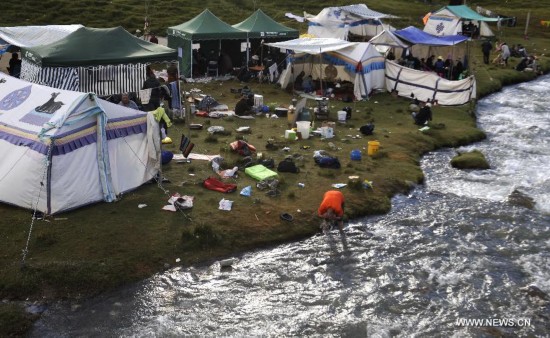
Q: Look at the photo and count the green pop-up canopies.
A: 3